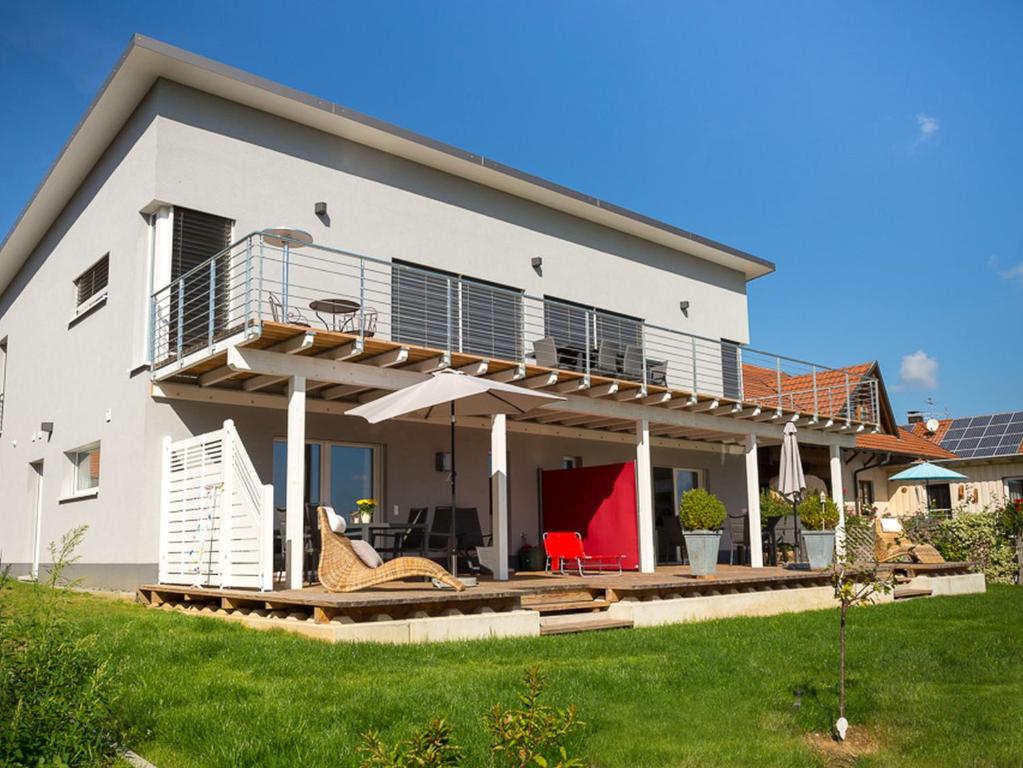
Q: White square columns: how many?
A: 5